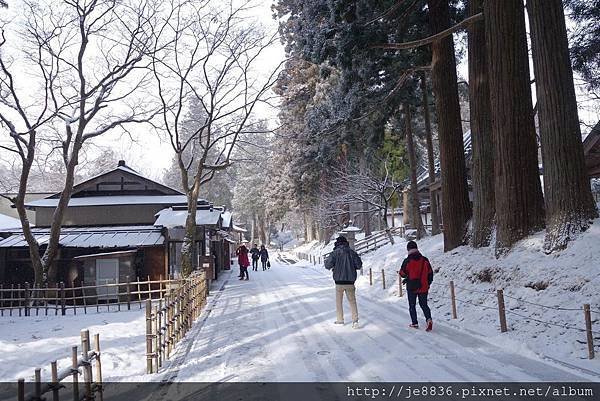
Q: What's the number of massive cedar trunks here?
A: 4